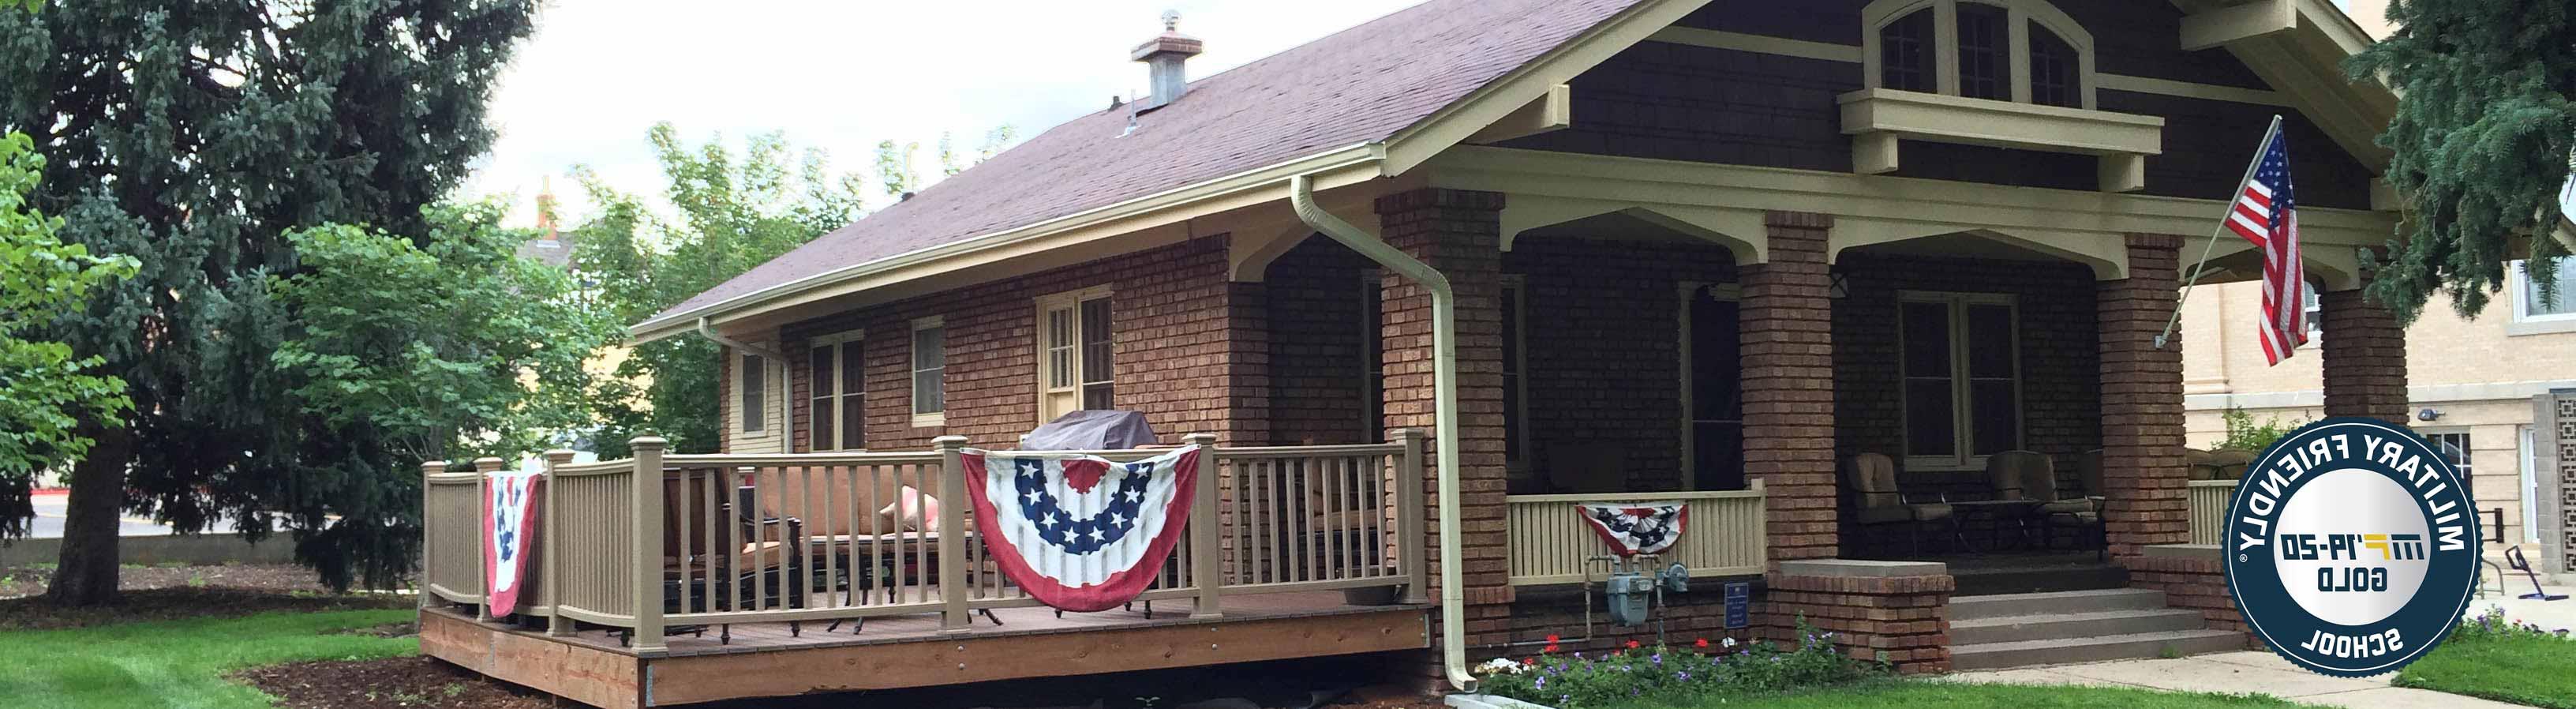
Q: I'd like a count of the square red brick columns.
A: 4